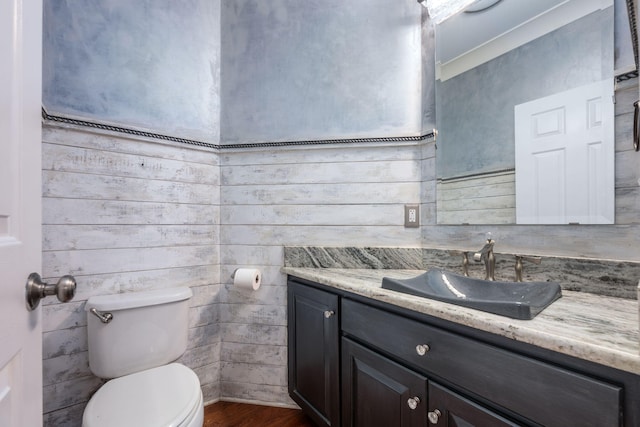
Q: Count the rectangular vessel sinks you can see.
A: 1